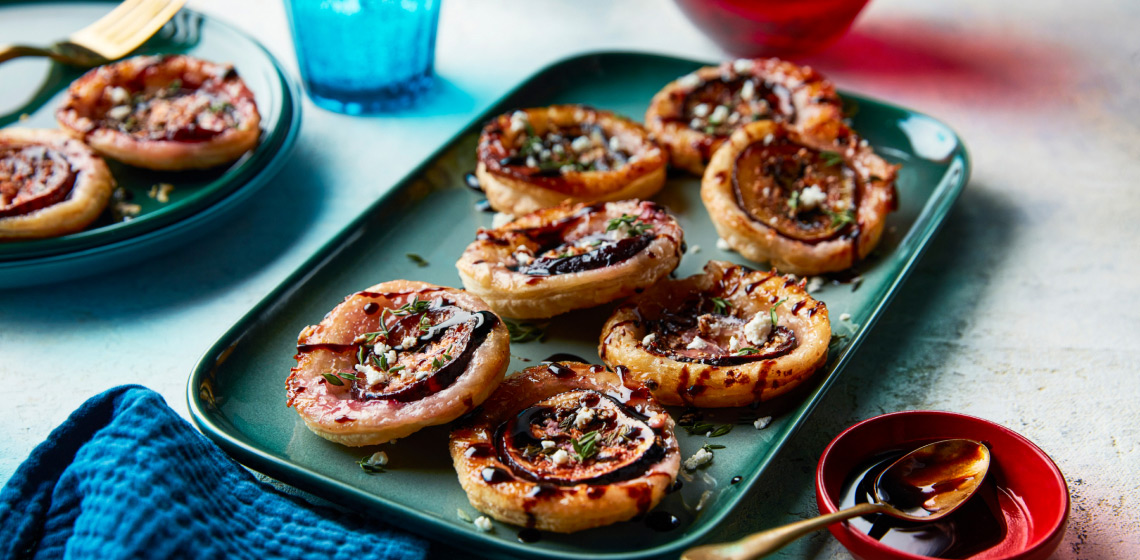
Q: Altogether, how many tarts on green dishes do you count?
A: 9